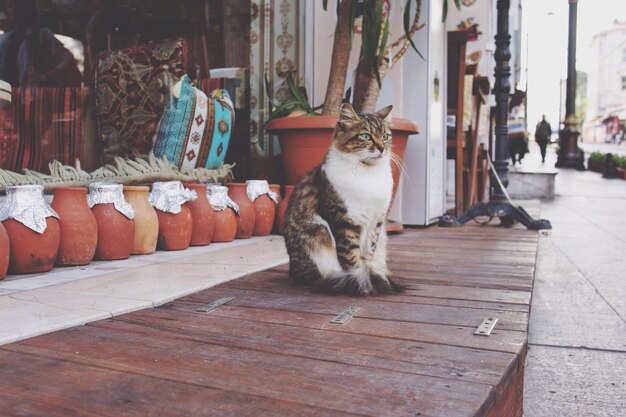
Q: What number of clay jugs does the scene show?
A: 12